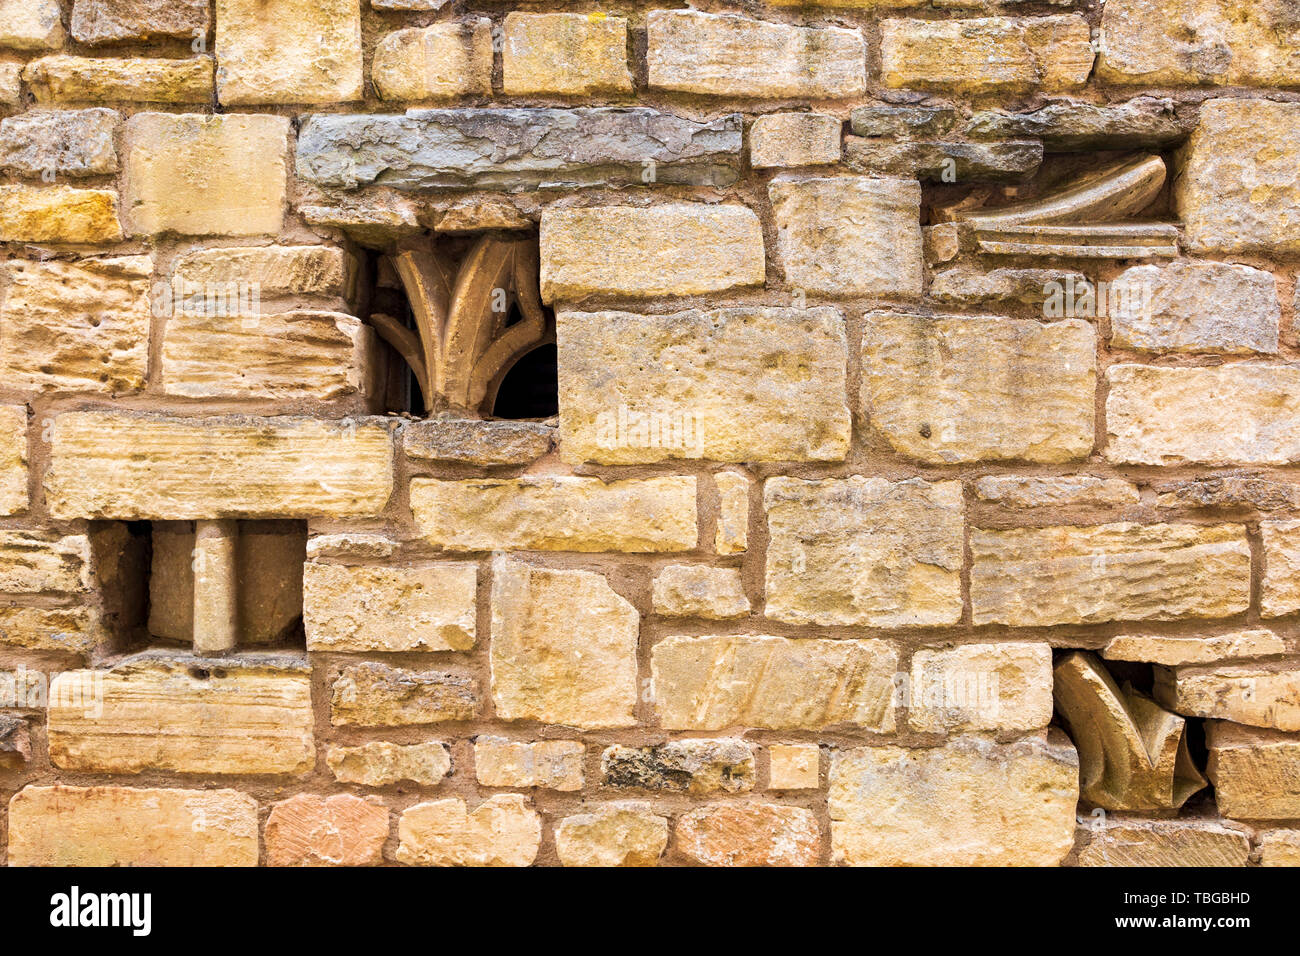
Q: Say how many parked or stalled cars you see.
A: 0